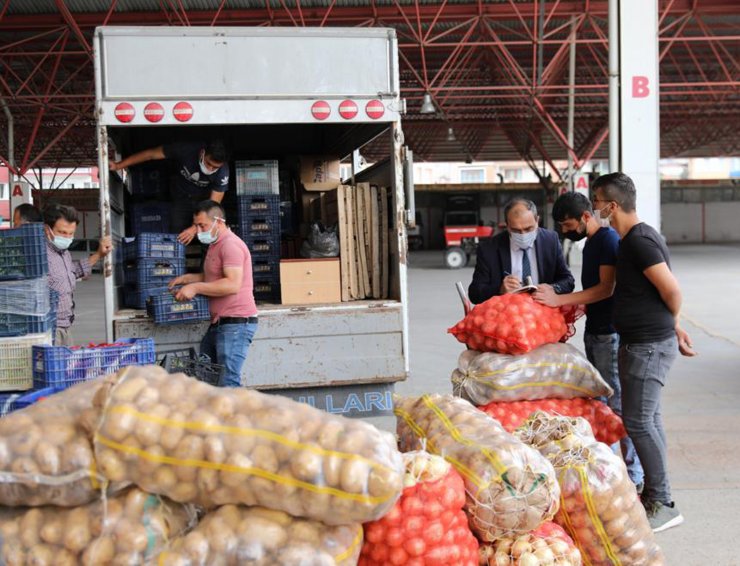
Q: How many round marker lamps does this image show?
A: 6